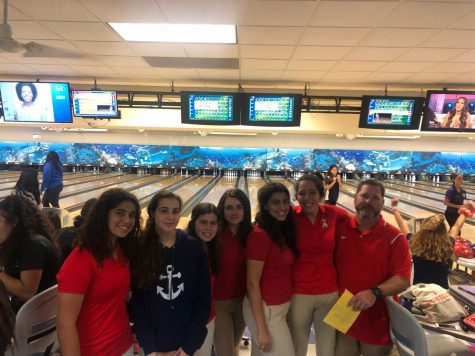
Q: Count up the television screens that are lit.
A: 6